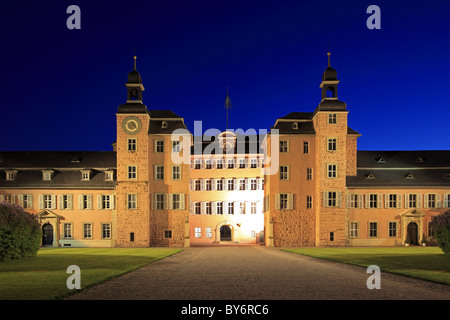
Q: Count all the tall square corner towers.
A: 2